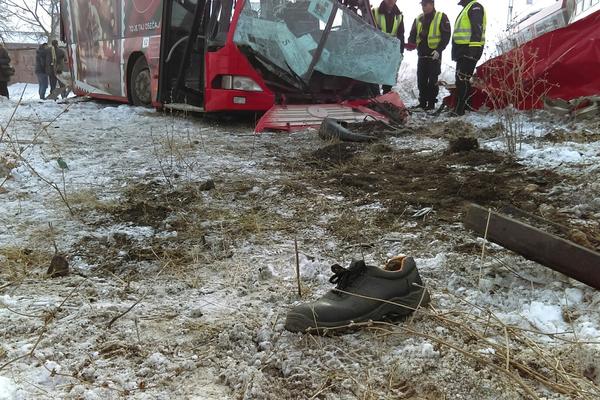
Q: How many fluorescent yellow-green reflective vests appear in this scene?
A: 3